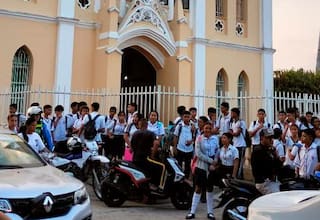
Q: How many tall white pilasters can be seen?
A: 3